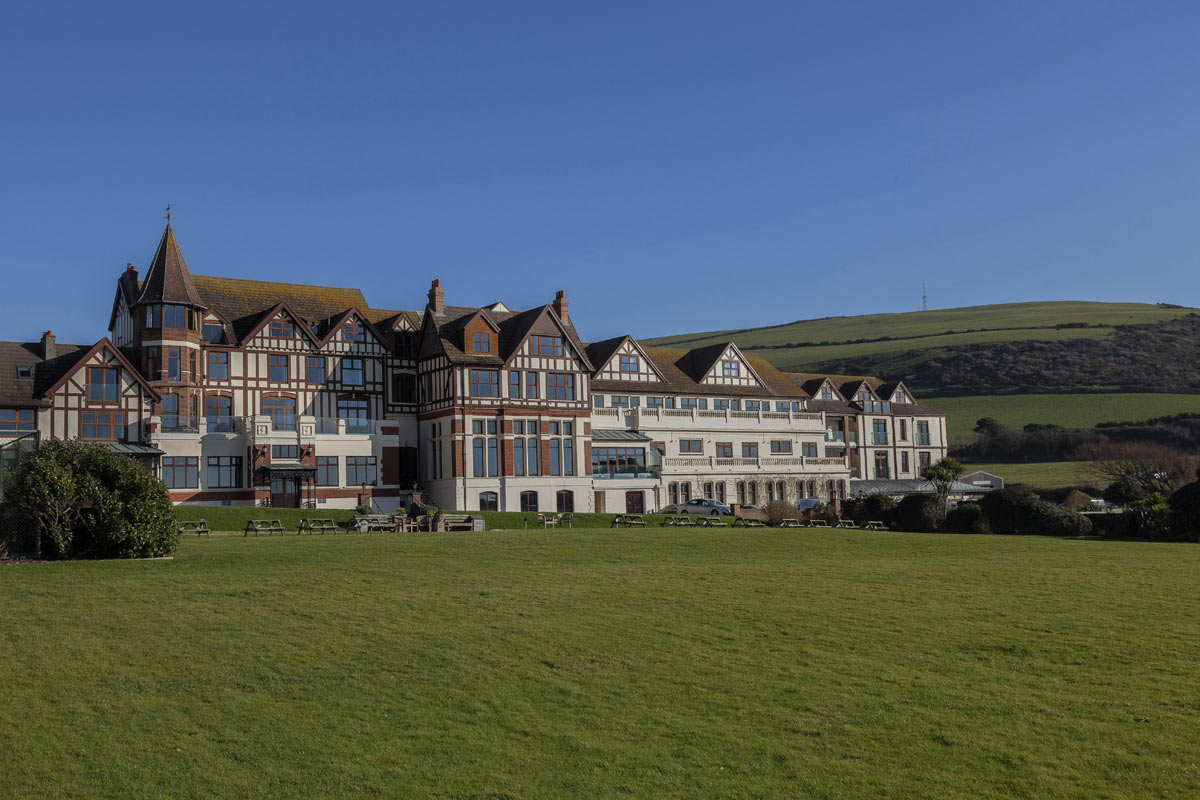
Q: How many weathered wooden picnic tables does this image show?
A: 12